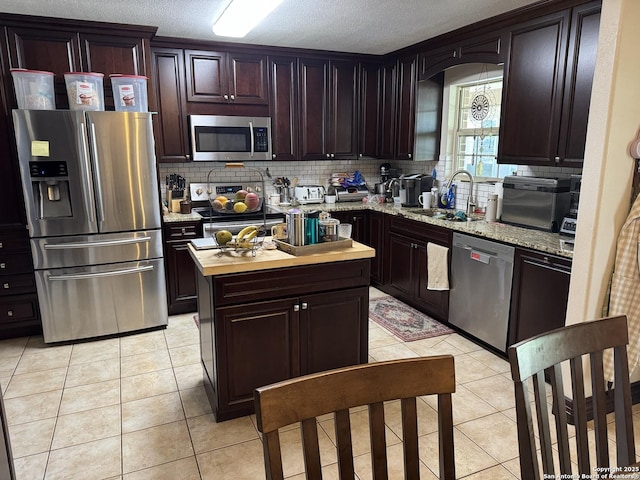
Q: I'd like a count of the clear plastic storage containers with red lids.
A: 3